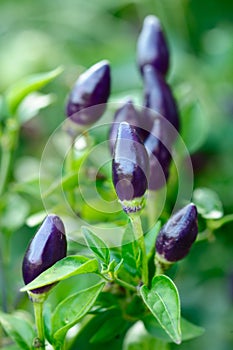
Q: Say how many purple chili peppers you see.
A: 8